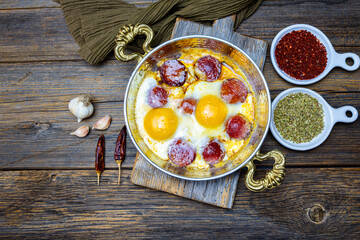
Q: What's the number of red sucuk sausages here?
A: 8